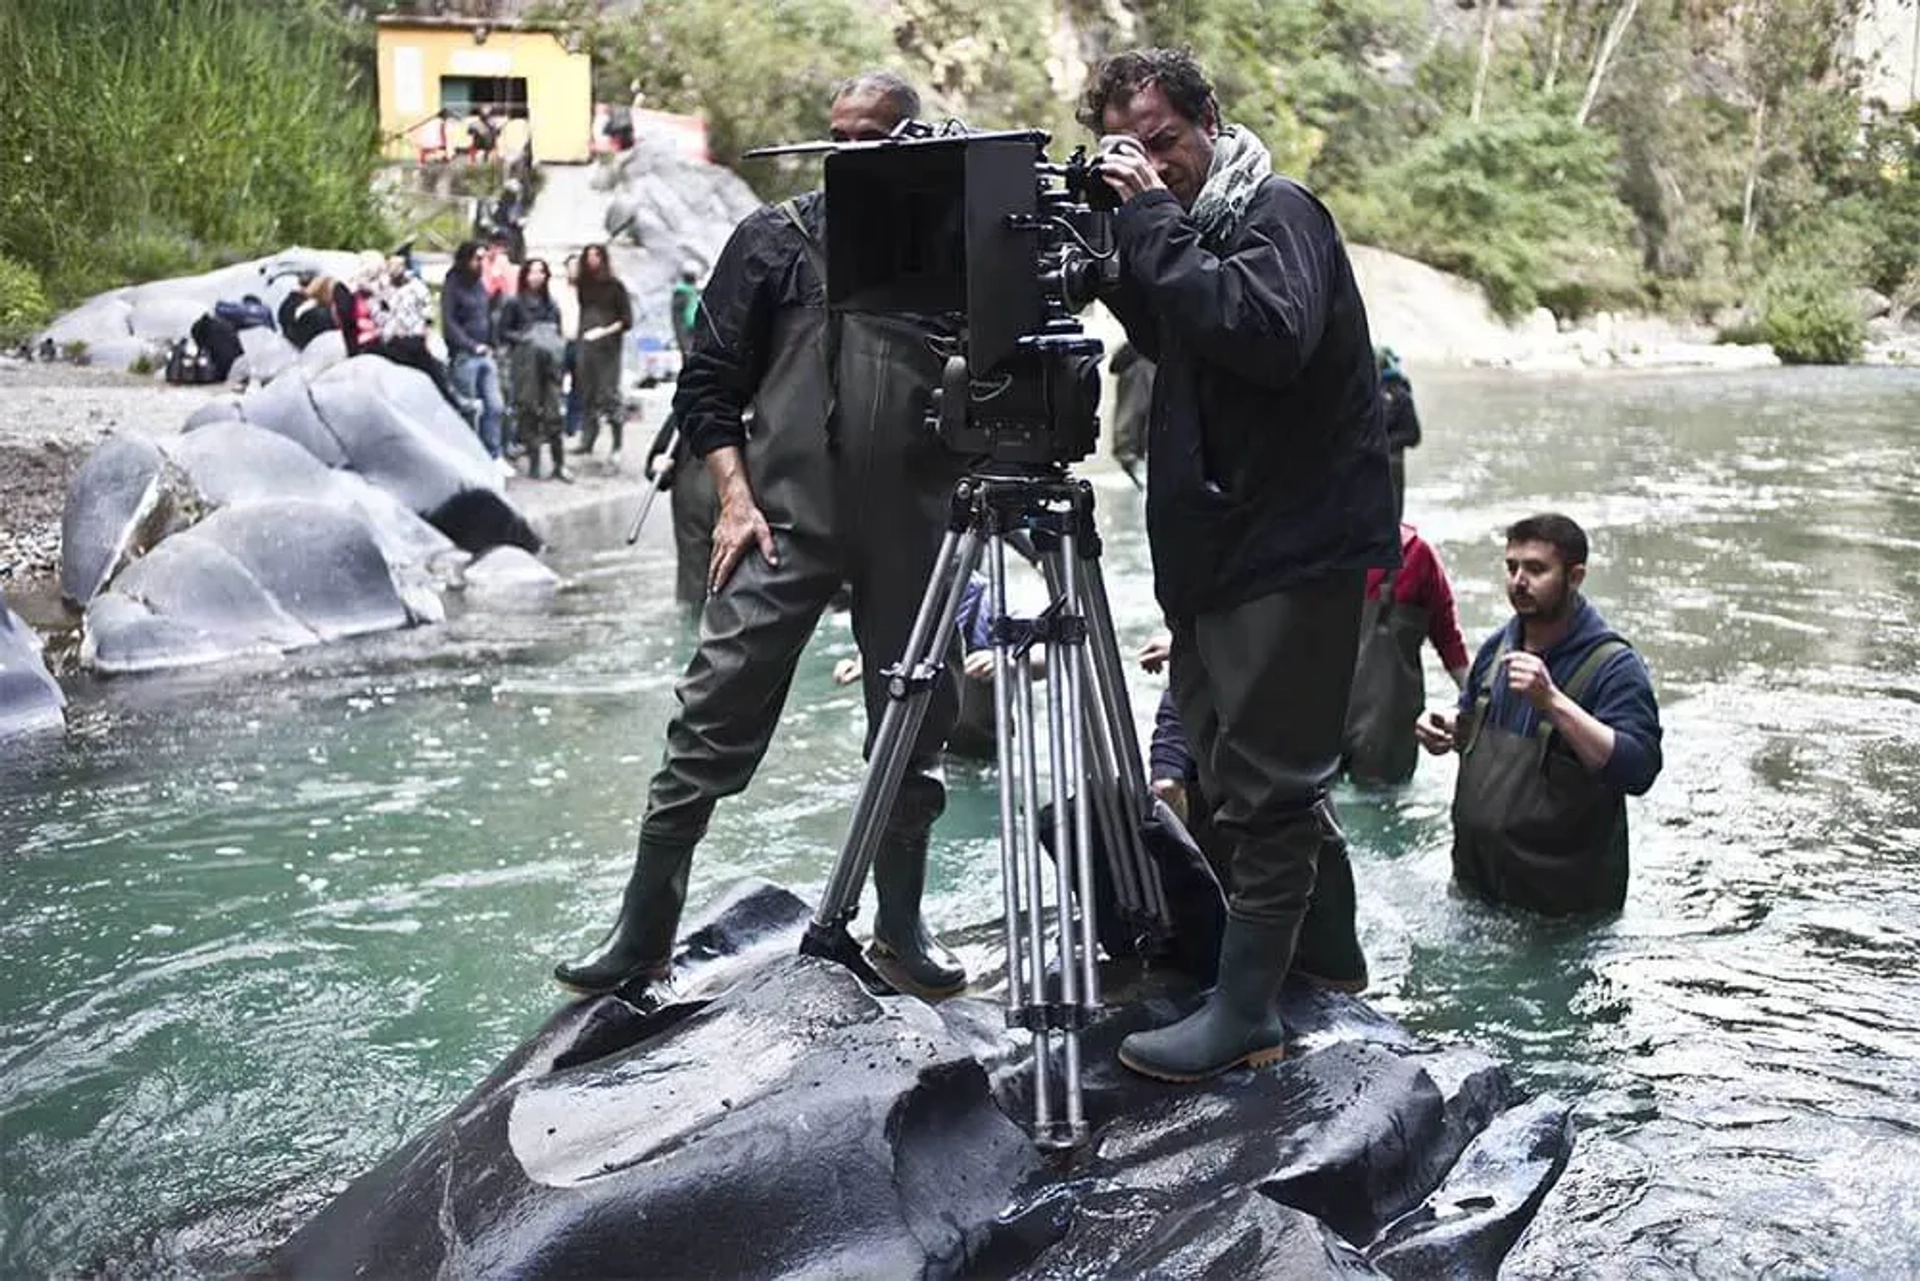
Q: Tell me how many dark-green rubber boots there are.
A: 4